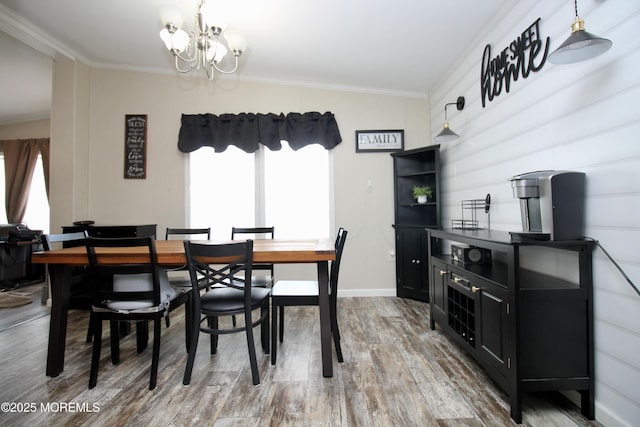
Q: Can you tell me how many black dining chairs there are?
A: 6